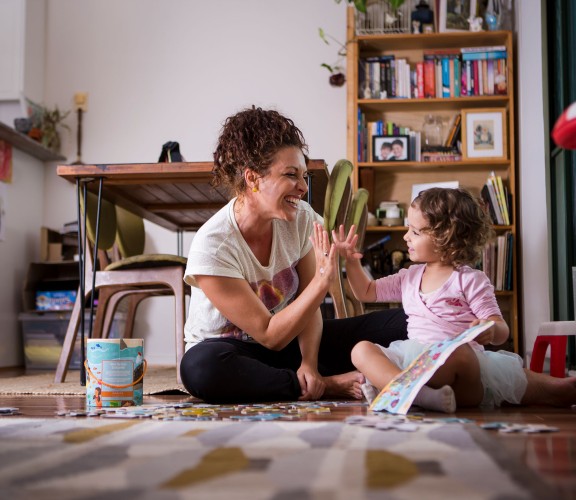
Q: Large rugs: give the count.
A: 2